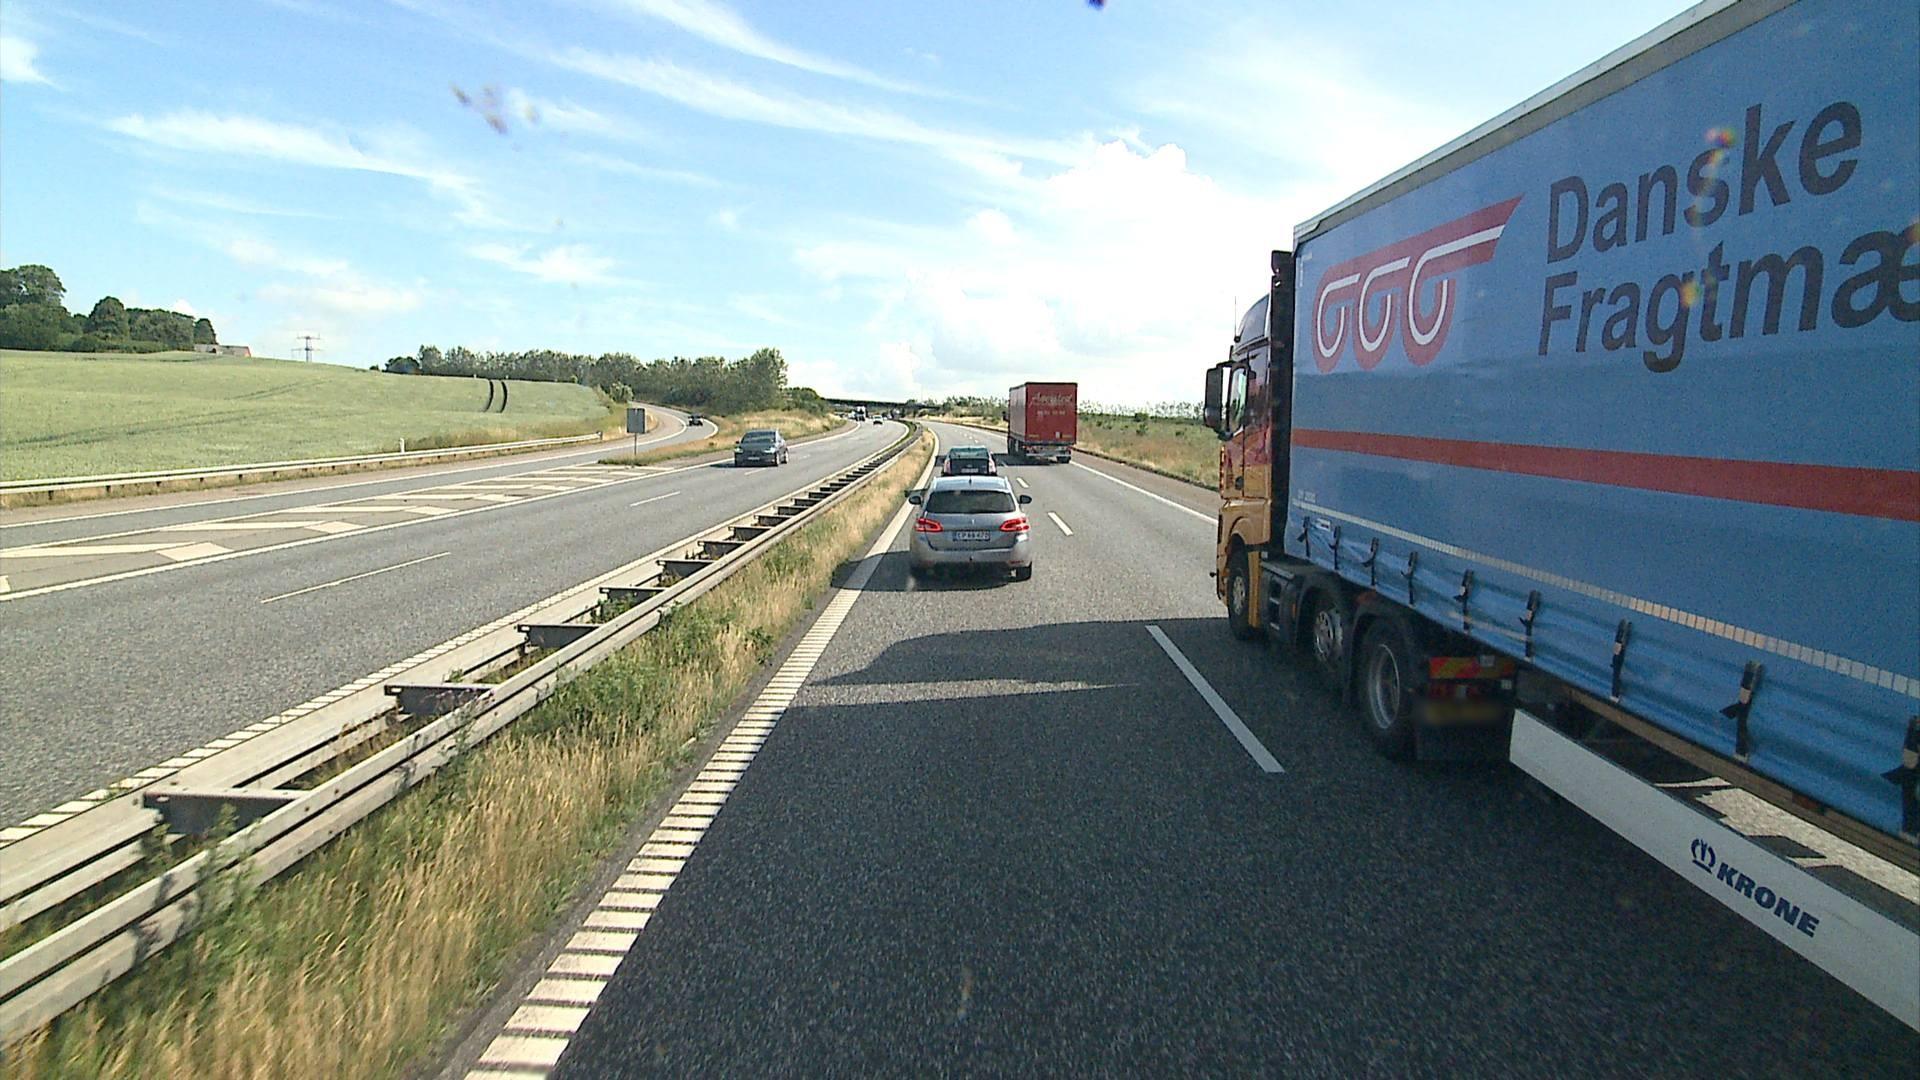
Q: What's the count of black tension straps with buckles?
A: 9